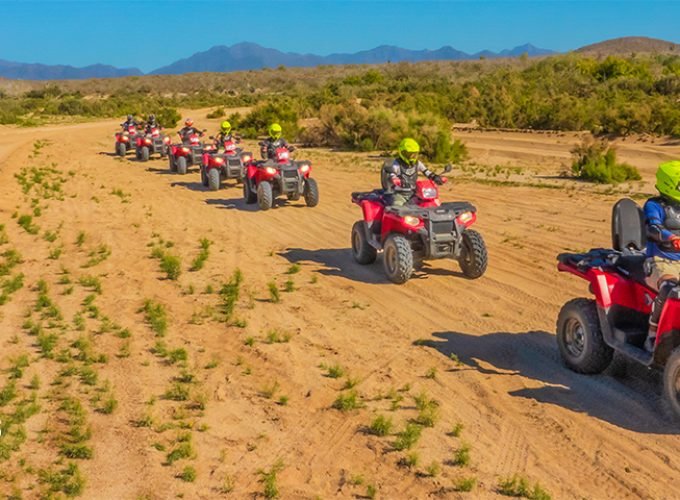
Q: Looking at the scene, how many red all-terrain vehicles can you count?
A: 7